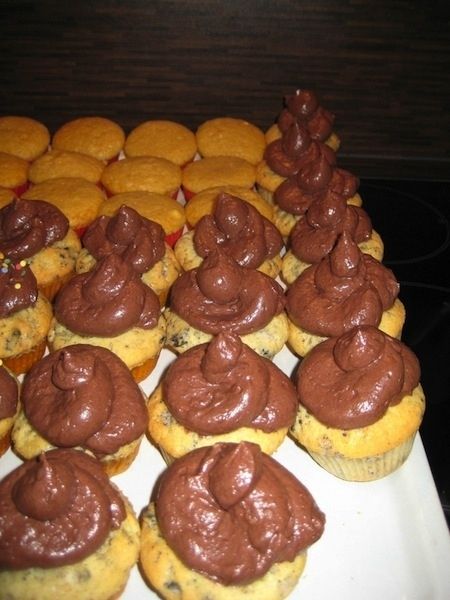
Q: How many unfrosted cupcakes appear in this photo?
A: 12